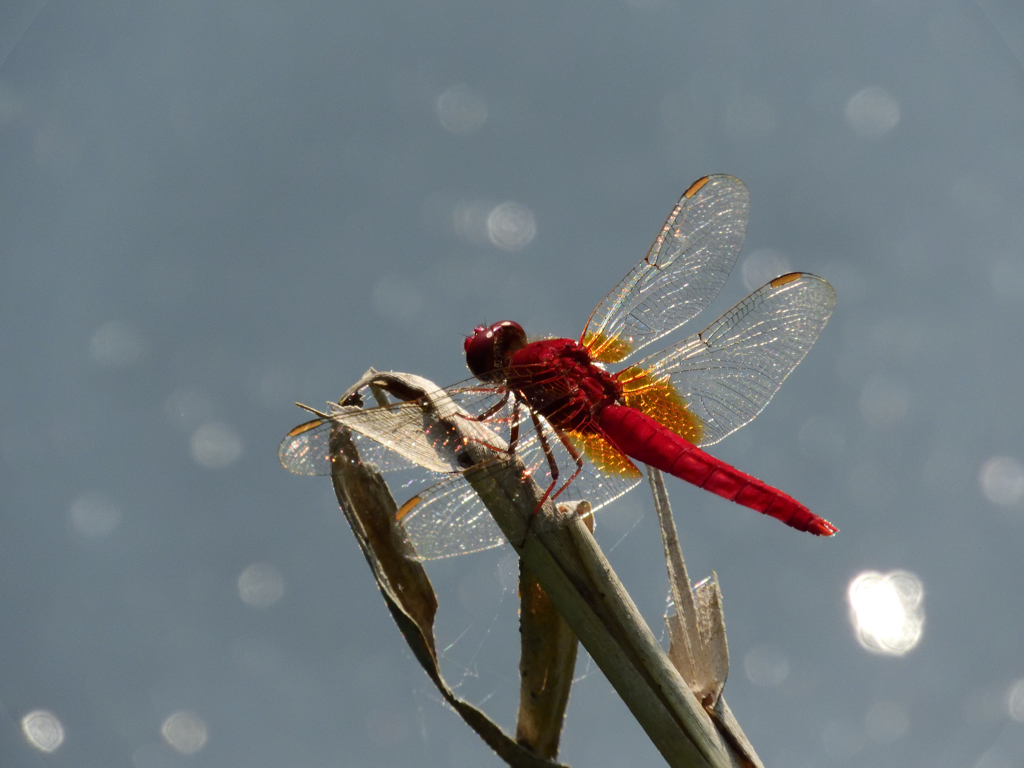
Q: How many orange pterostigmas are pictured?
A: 4